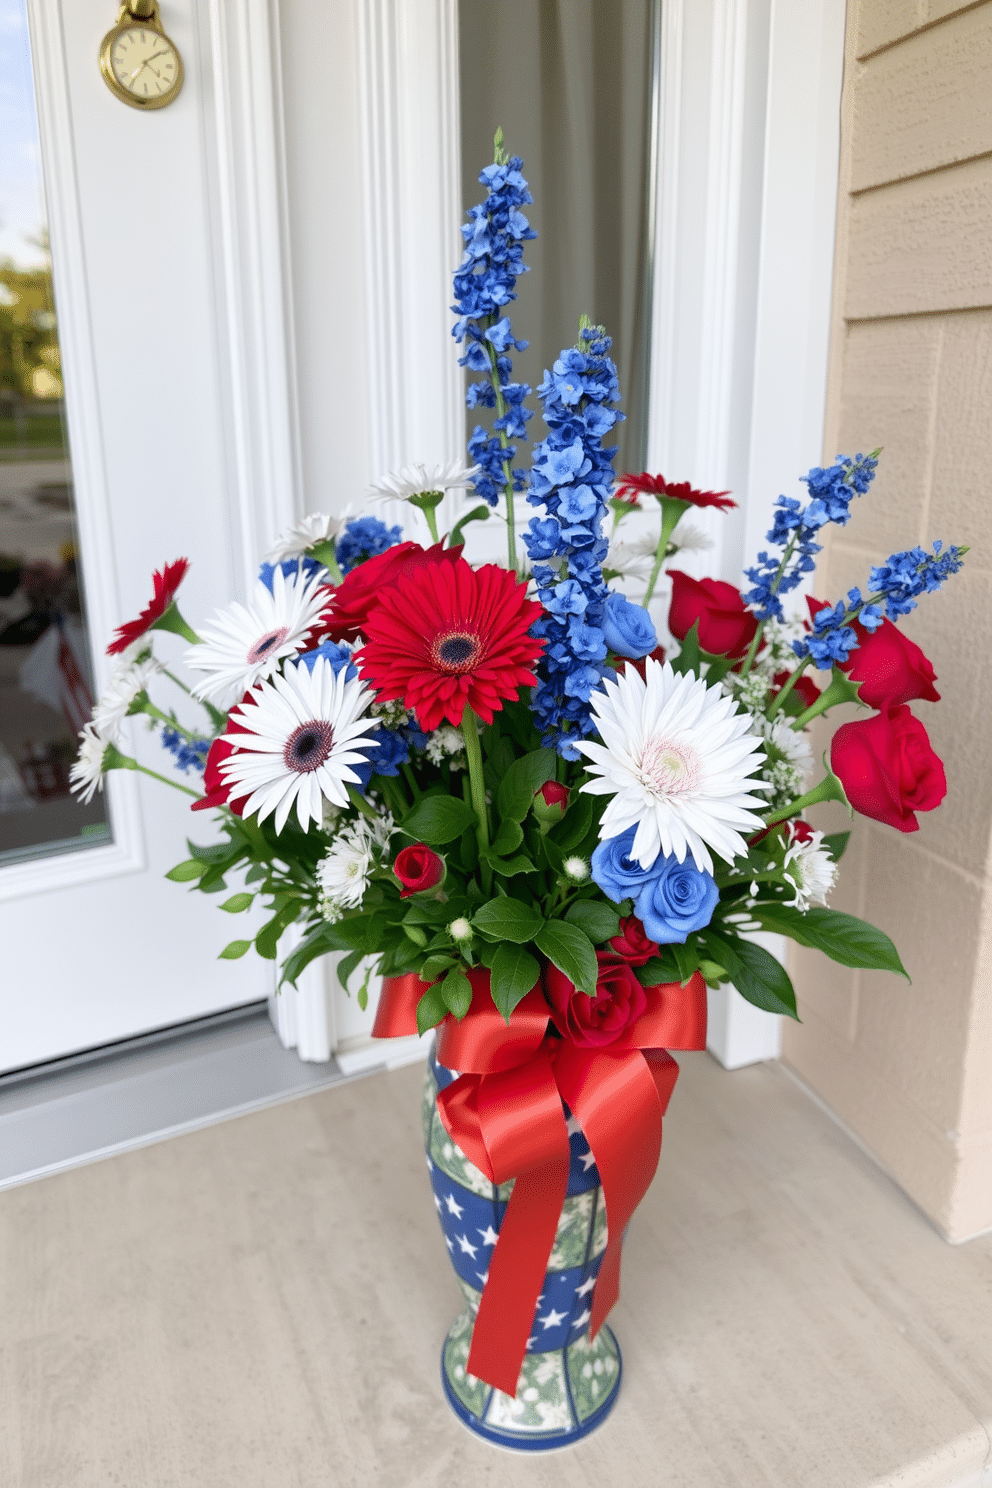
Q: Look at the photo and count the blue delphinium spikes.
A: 4